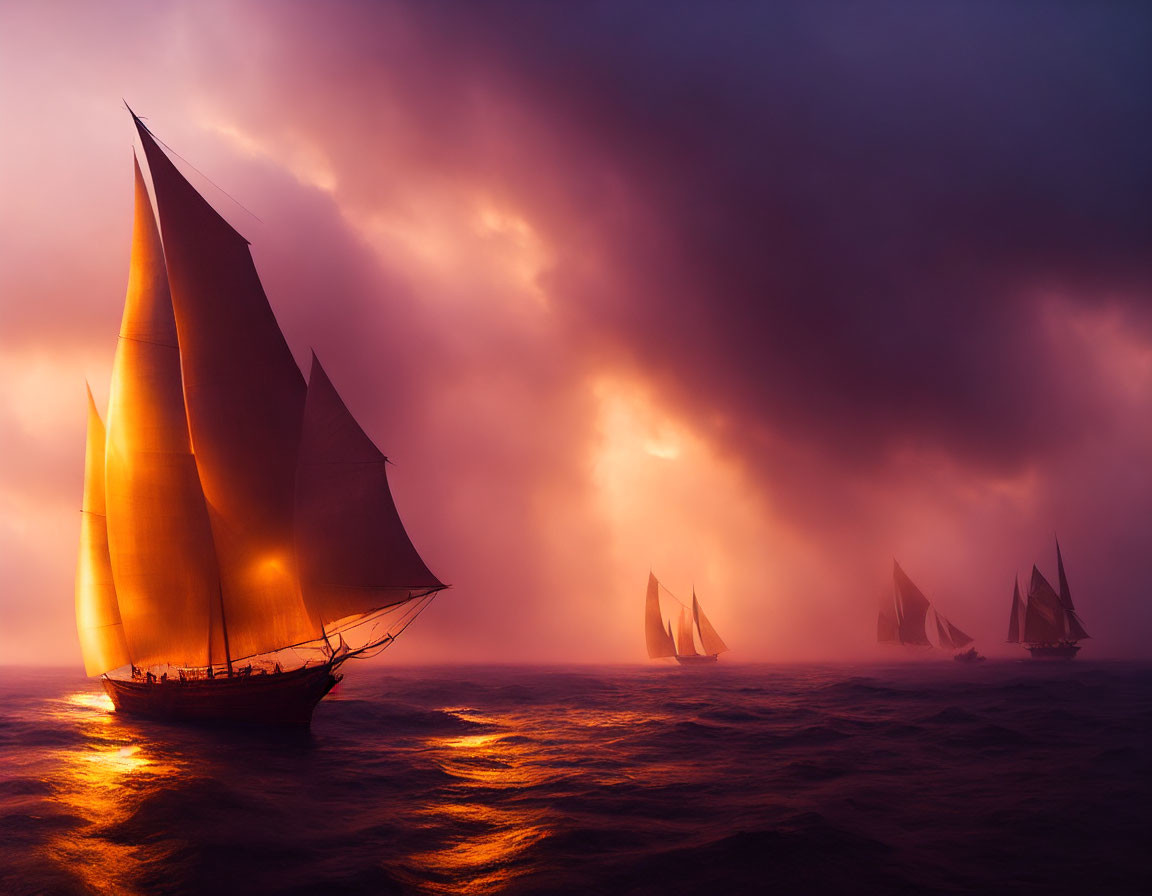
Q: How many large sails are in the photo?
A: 4